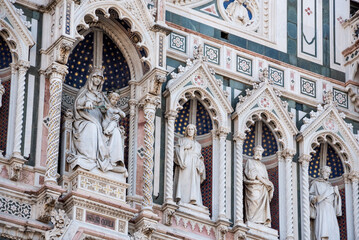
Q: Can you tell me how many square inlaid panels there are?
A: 6